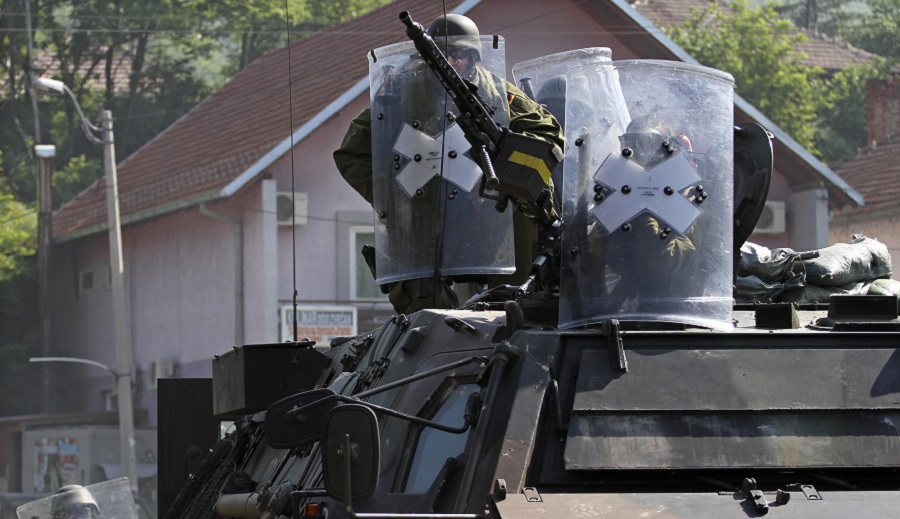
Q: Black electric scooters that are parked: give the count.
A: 0